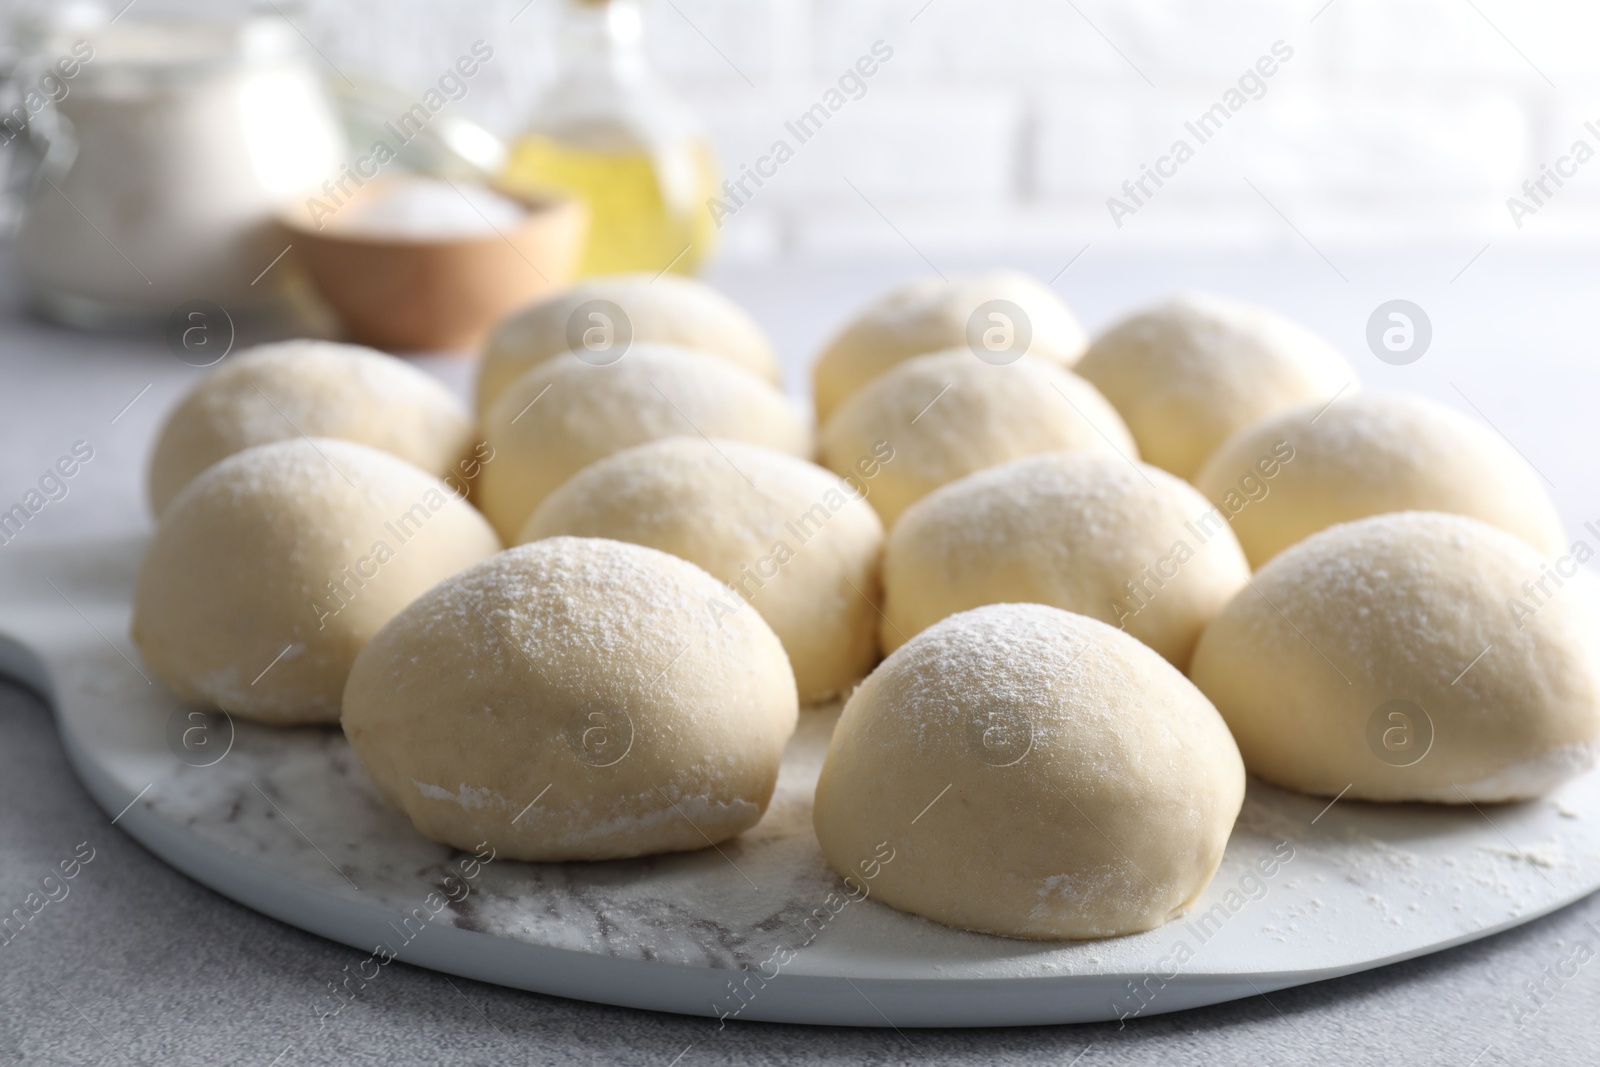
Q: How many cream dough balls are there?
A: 13